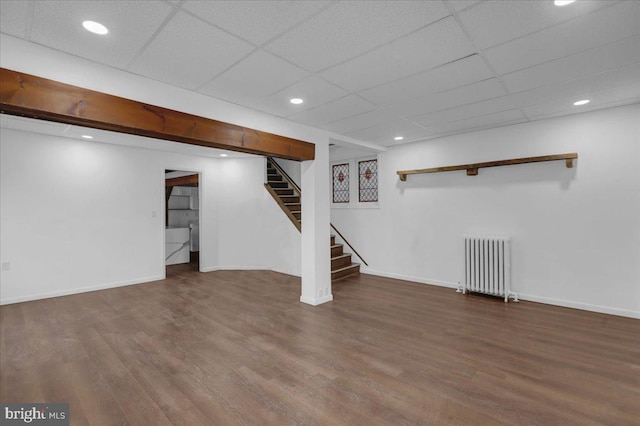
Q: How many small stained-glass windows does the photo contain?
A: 2